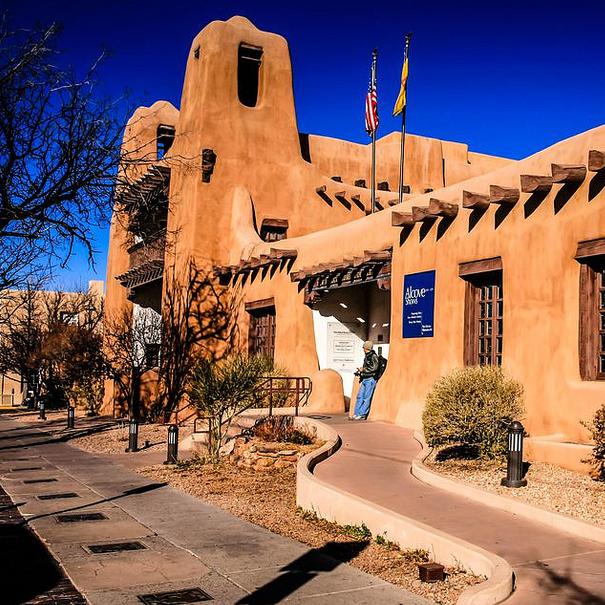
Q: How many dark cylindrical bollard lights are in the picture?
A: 5